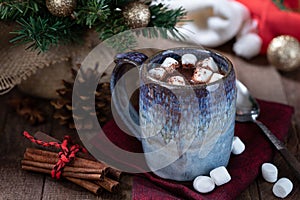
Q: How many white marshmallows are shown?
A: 12